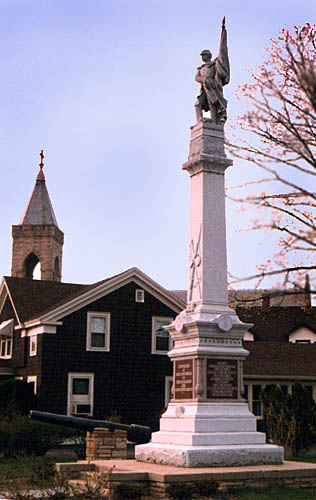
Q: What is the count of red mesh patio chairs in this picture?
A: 0